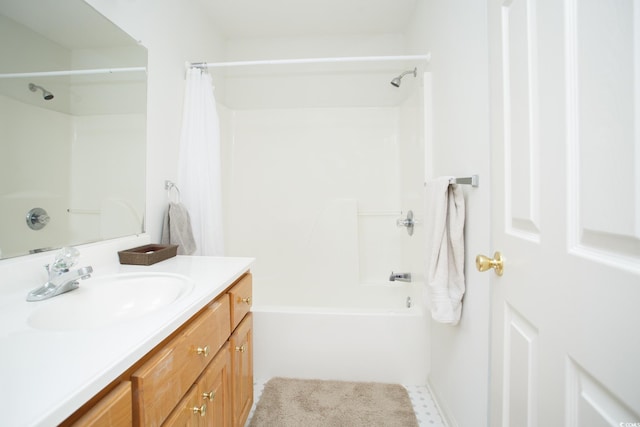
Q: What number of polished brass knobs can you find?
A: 6